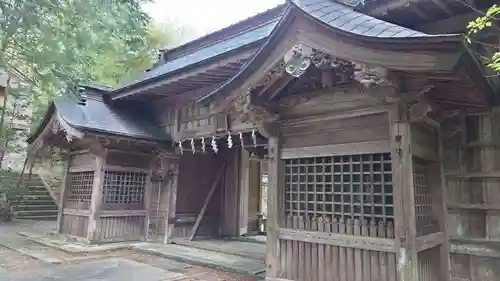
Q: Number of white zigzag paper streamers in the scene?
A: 7